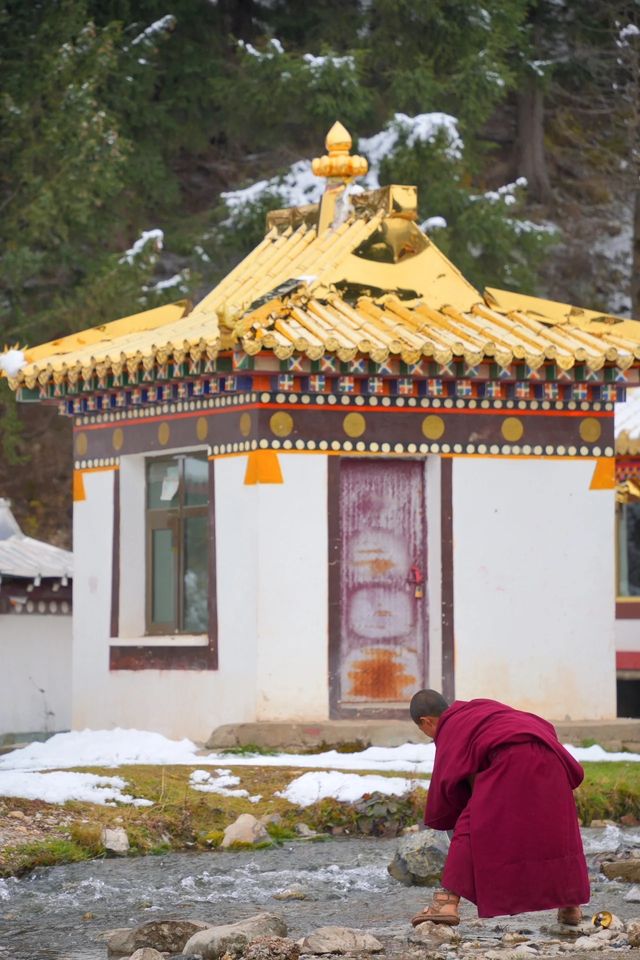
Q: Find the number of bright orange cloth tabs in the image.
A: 3